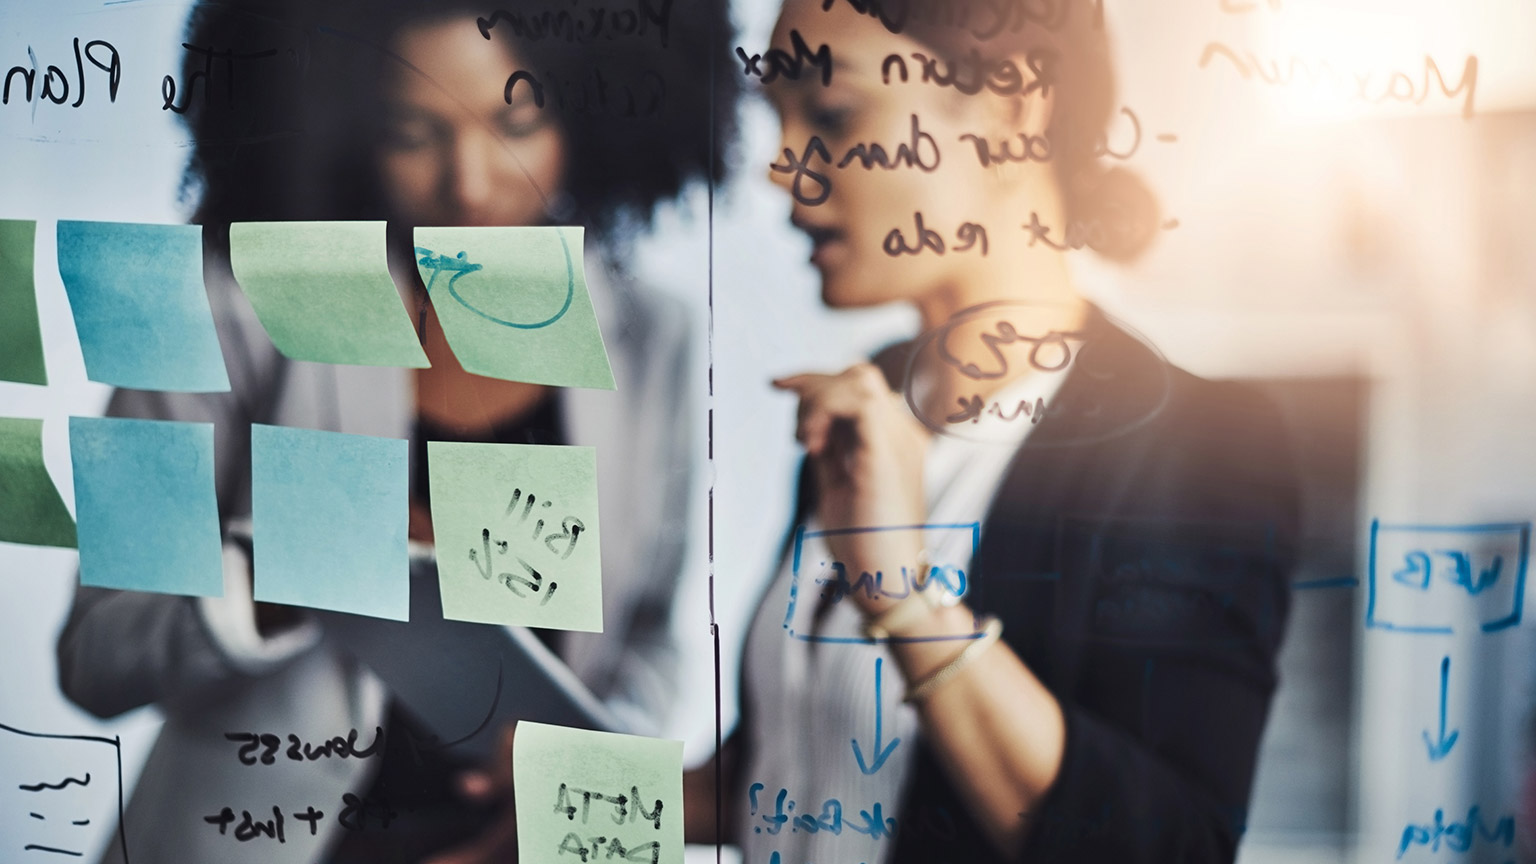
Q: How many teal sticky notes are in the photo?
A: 3